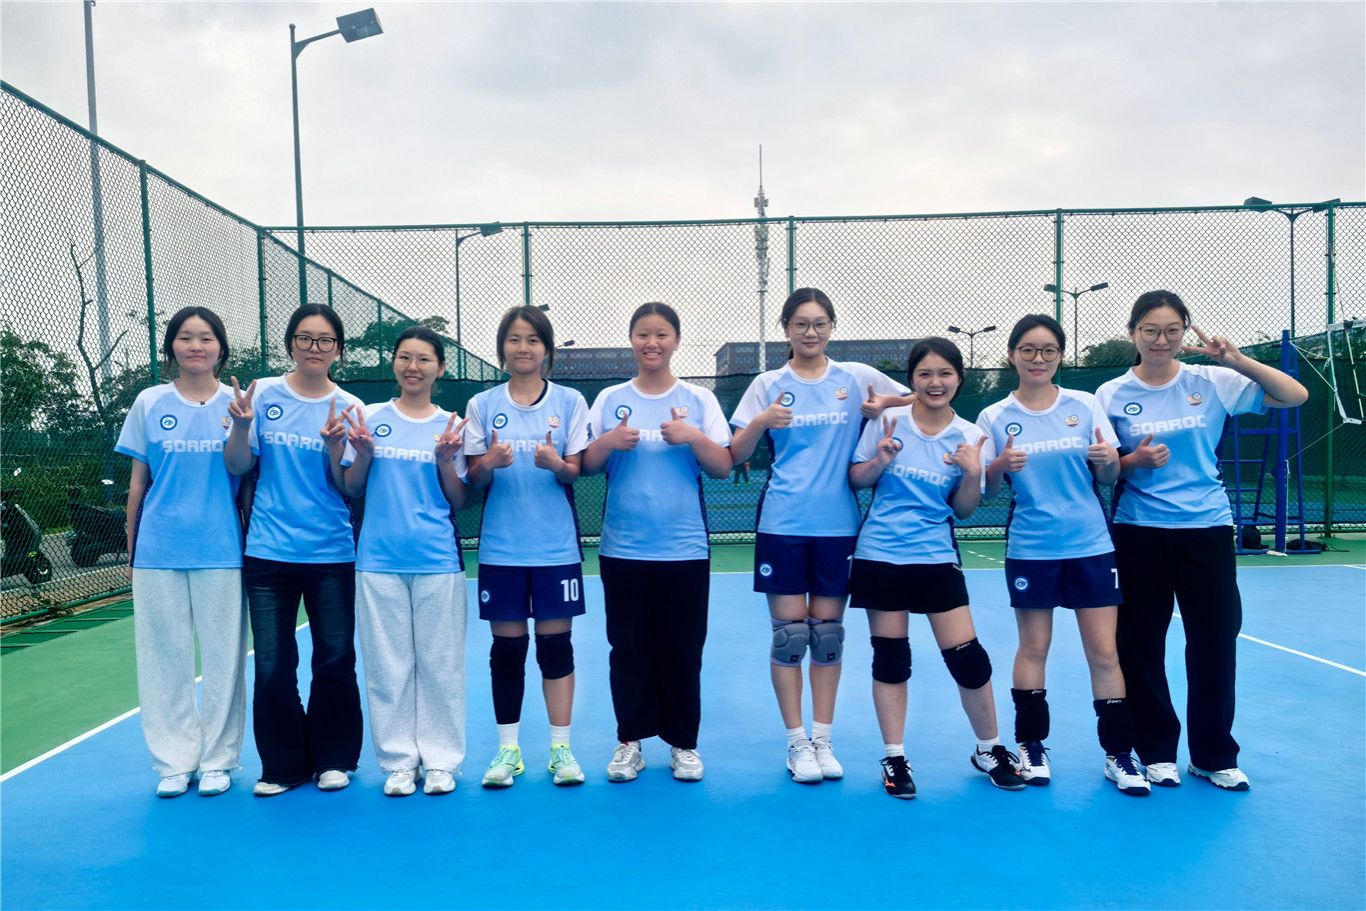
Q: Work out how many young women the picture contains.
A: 9